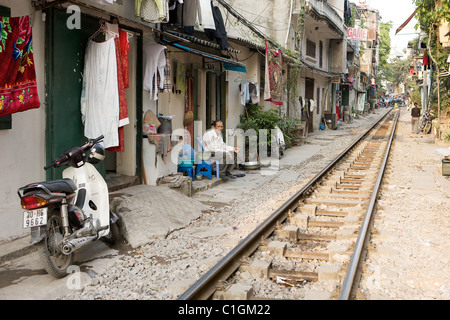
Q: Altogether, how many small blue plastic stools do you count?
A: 2